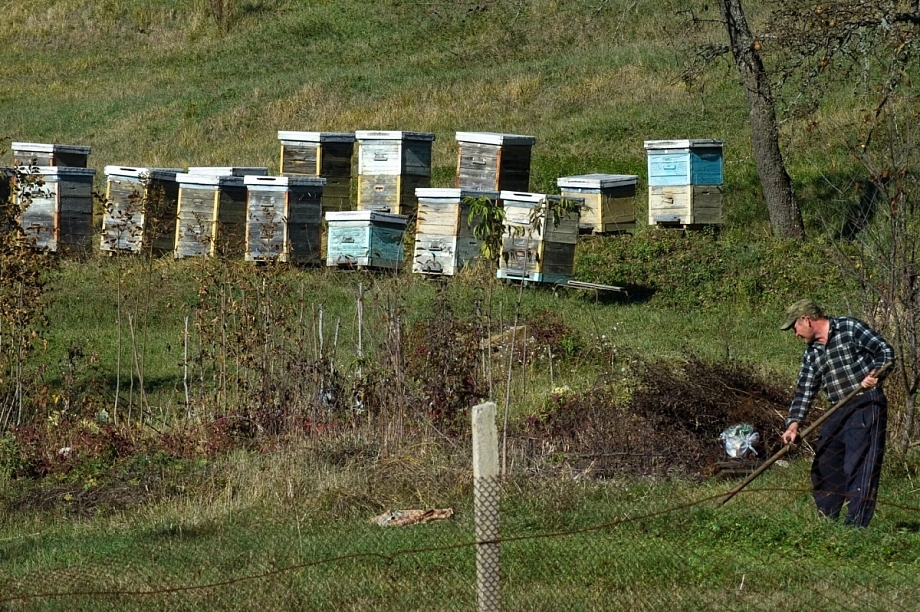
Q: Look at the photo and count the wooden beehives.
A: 15